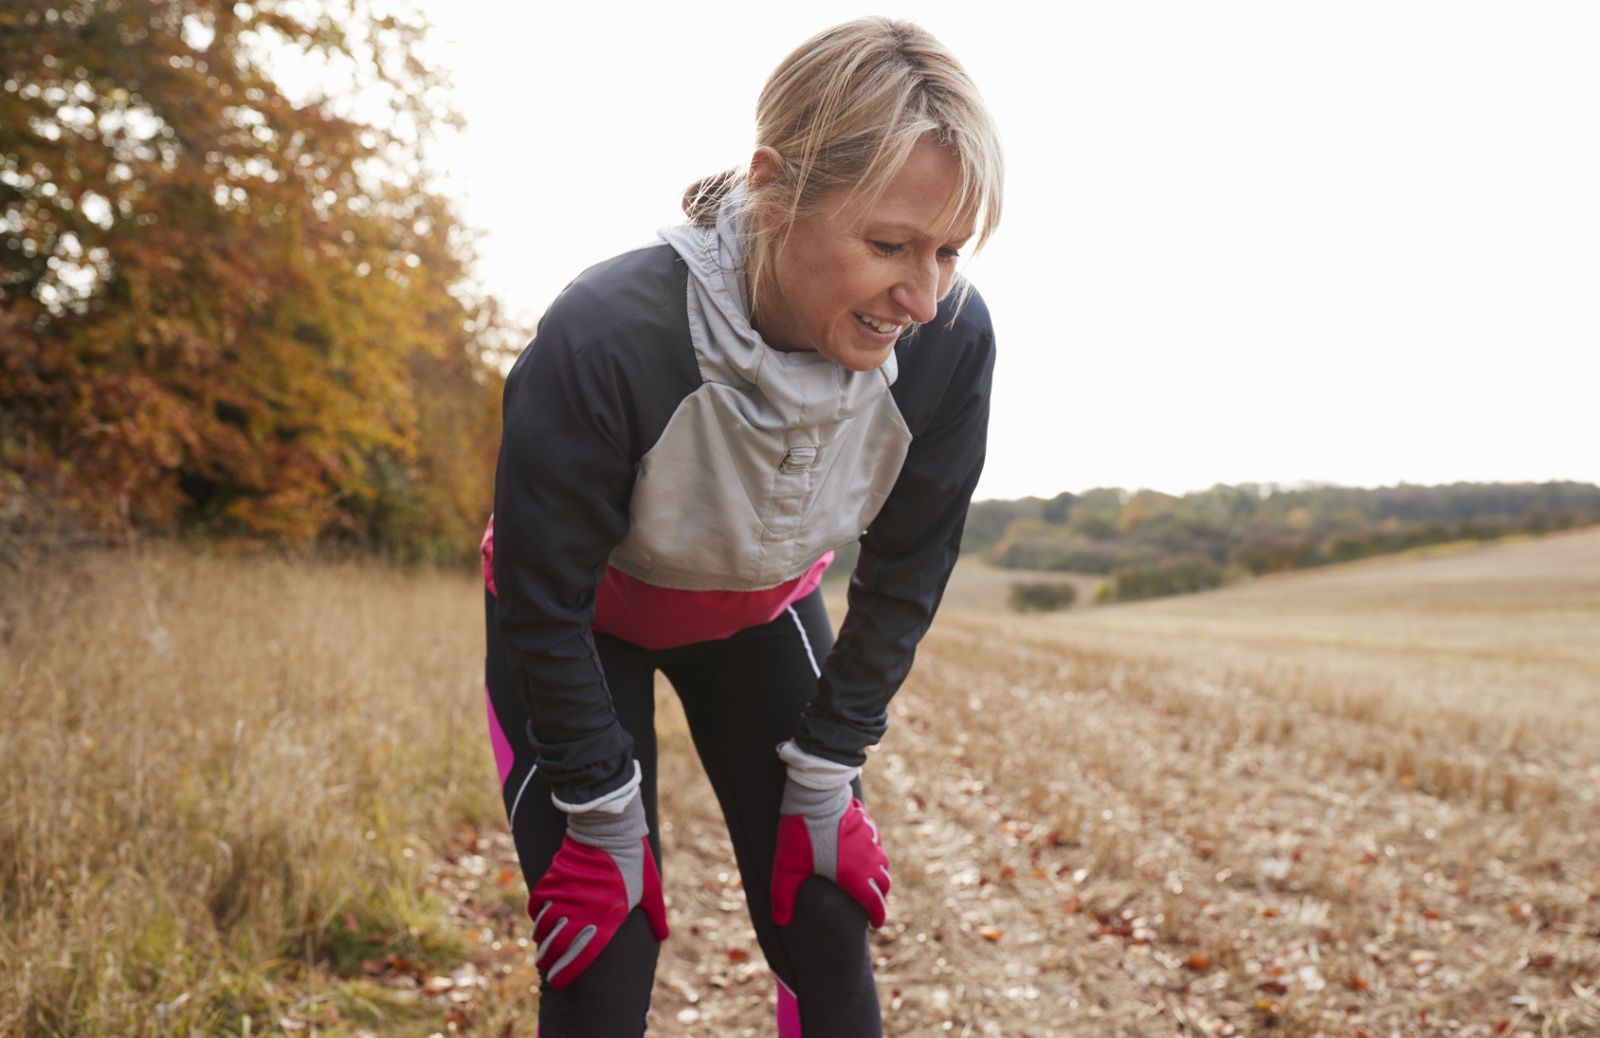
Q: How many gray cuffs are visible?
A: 2